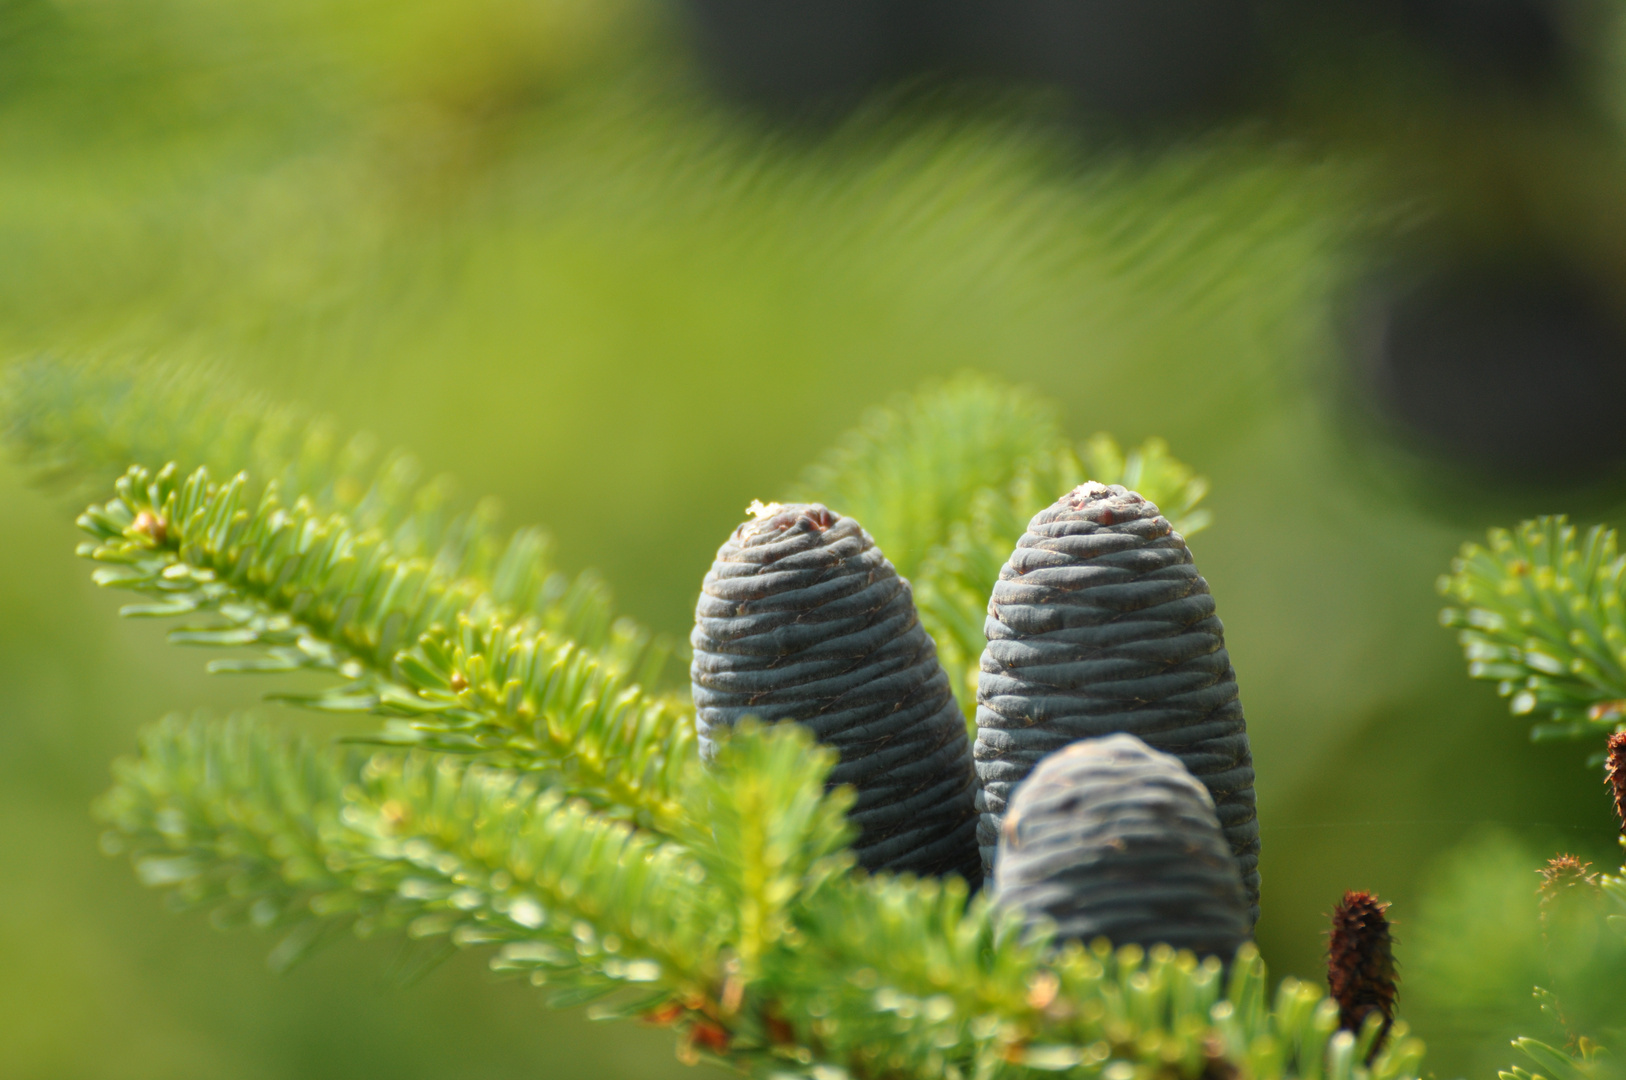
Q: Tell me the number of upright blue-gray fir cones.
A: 3